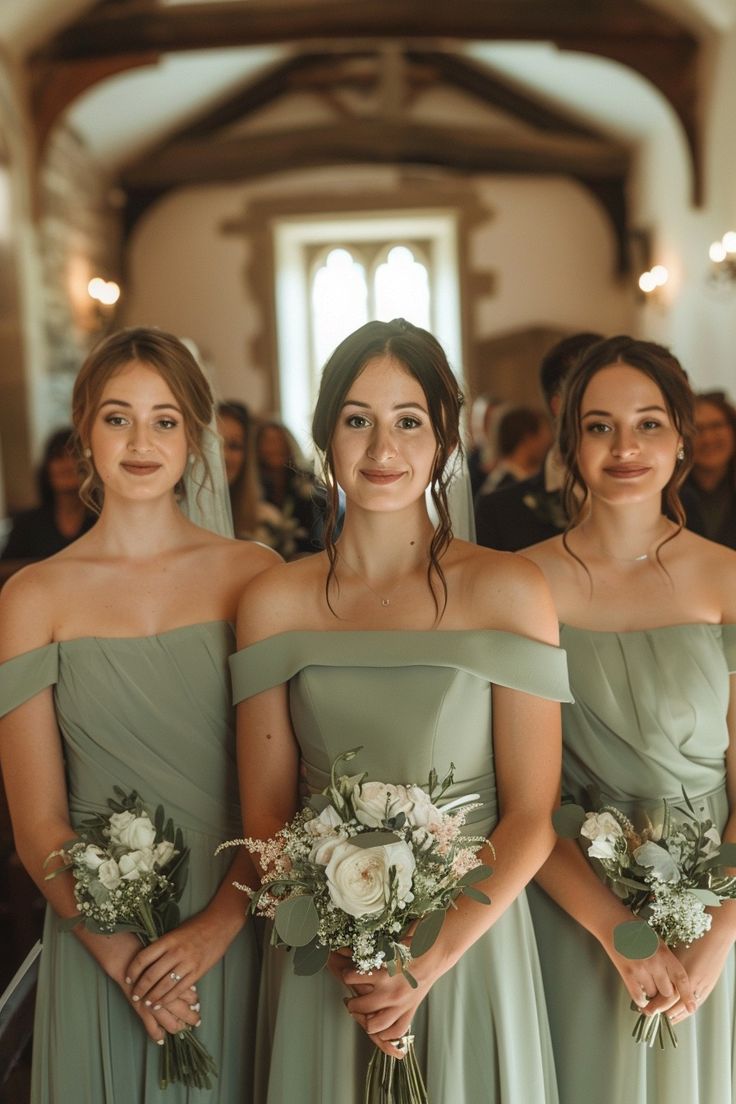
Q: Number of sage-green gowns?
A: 3